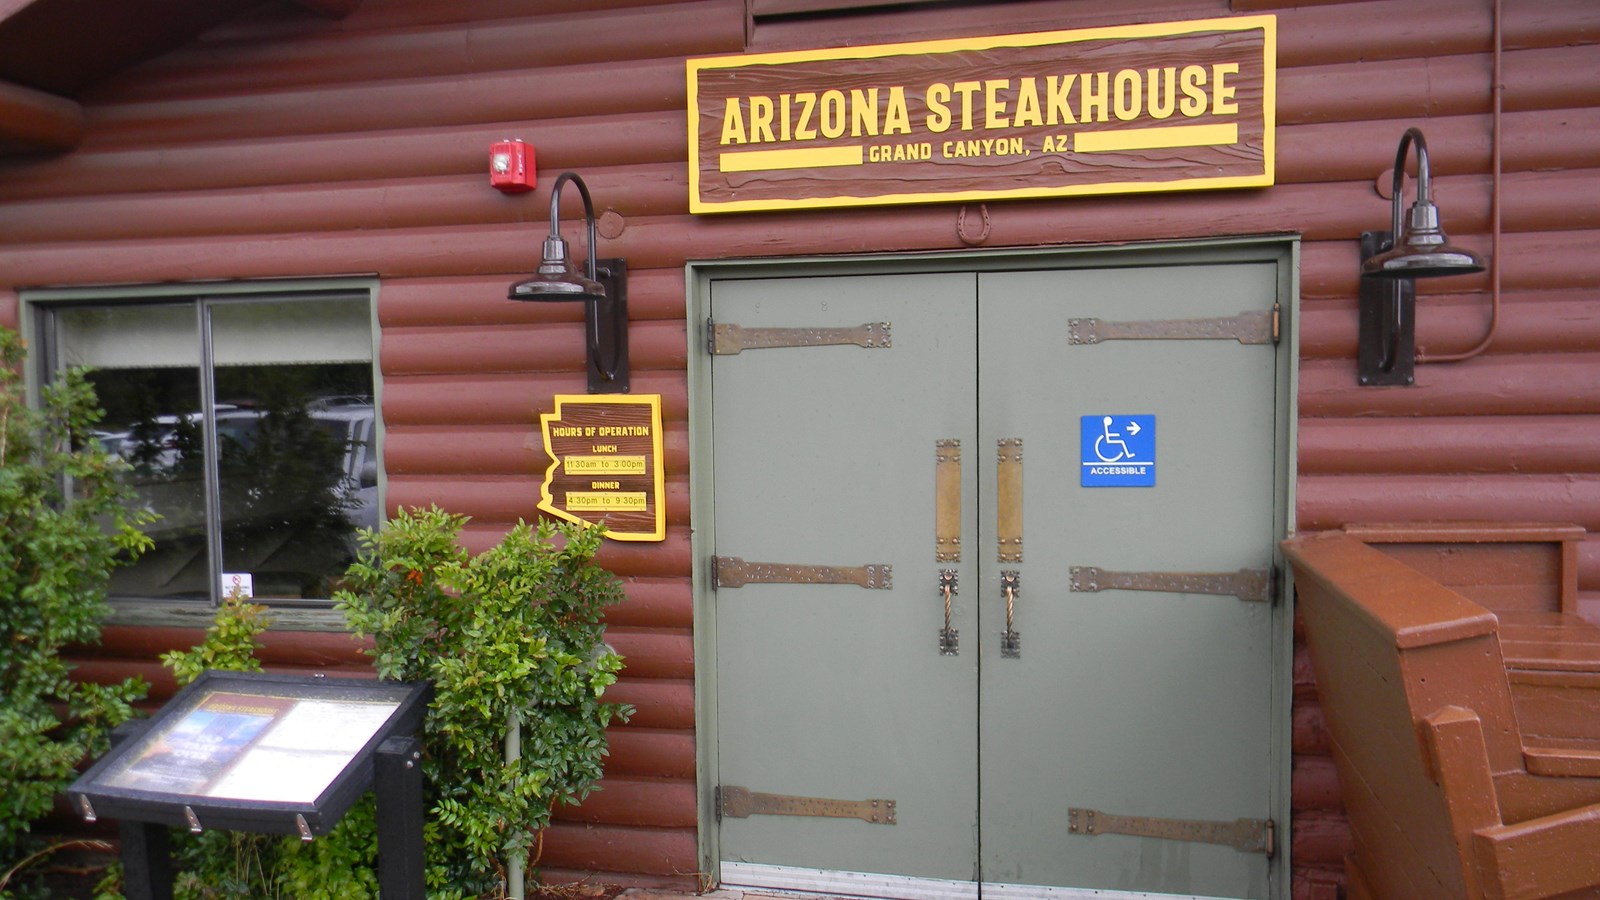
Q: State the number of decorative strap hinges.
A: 6